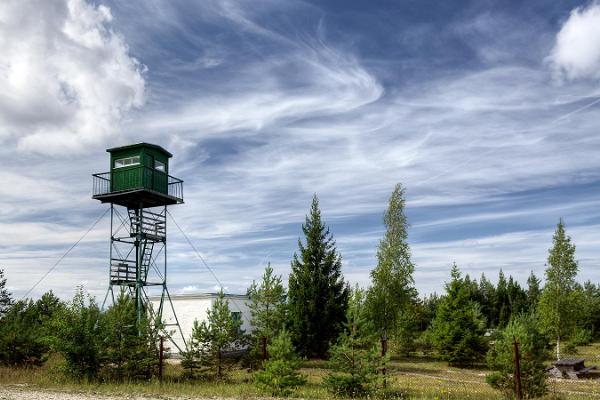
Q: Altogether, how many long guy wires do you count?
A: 2